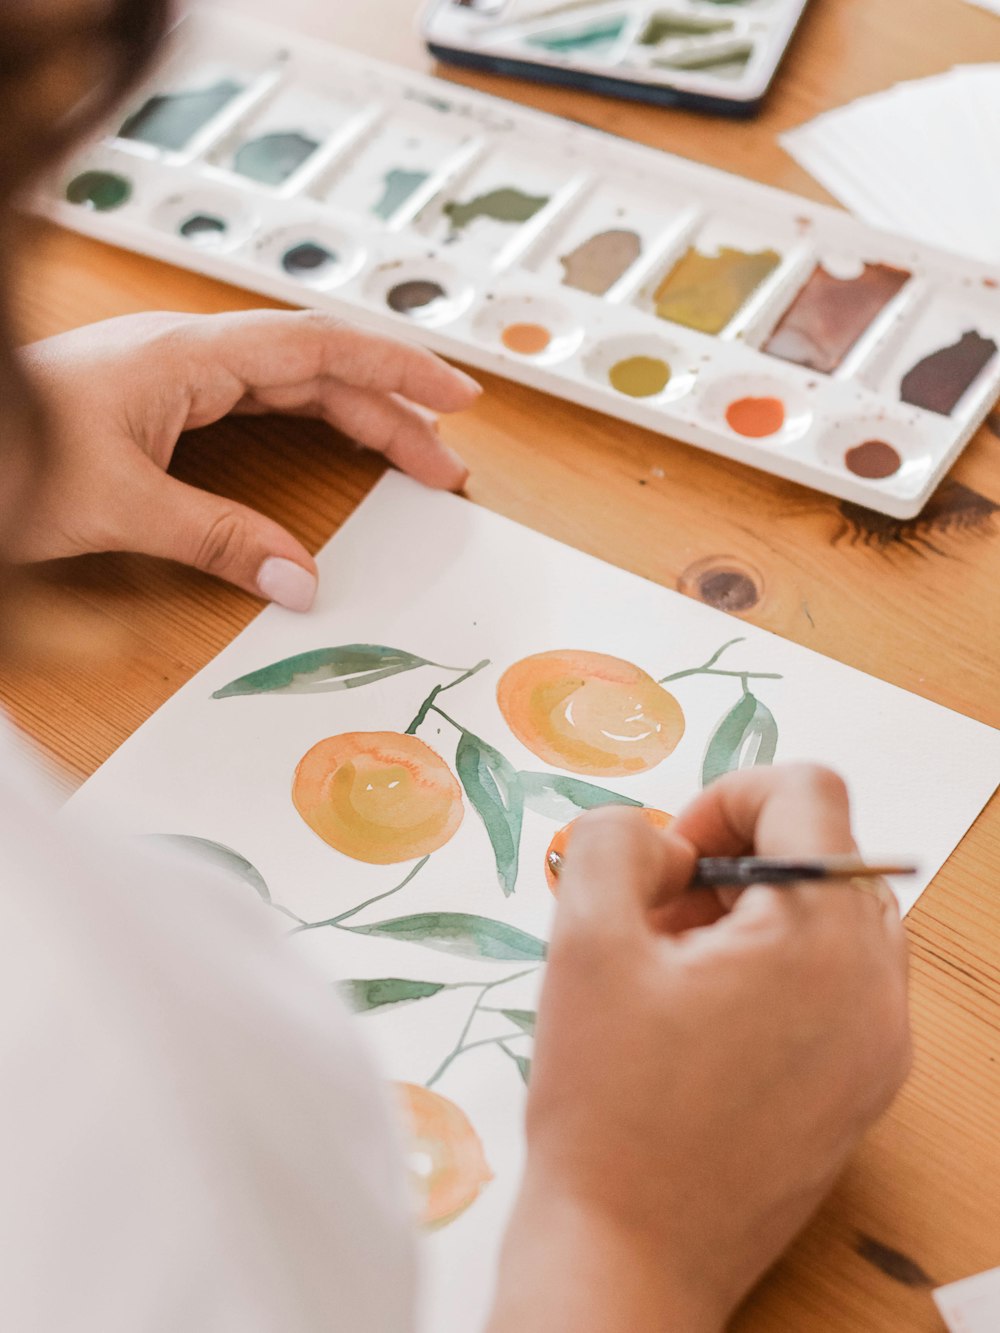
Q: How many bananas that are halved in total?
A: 0